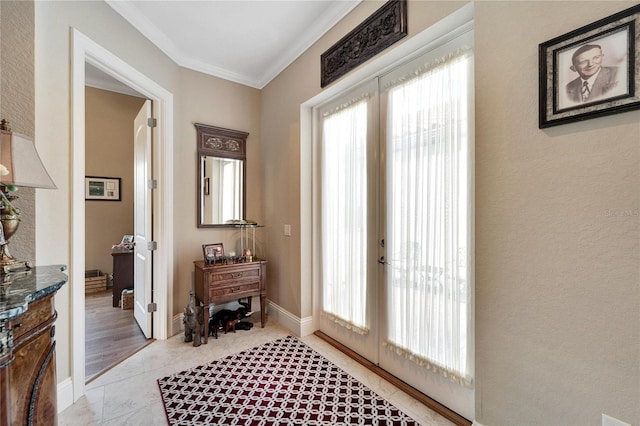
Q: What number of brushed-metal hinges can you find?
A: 4